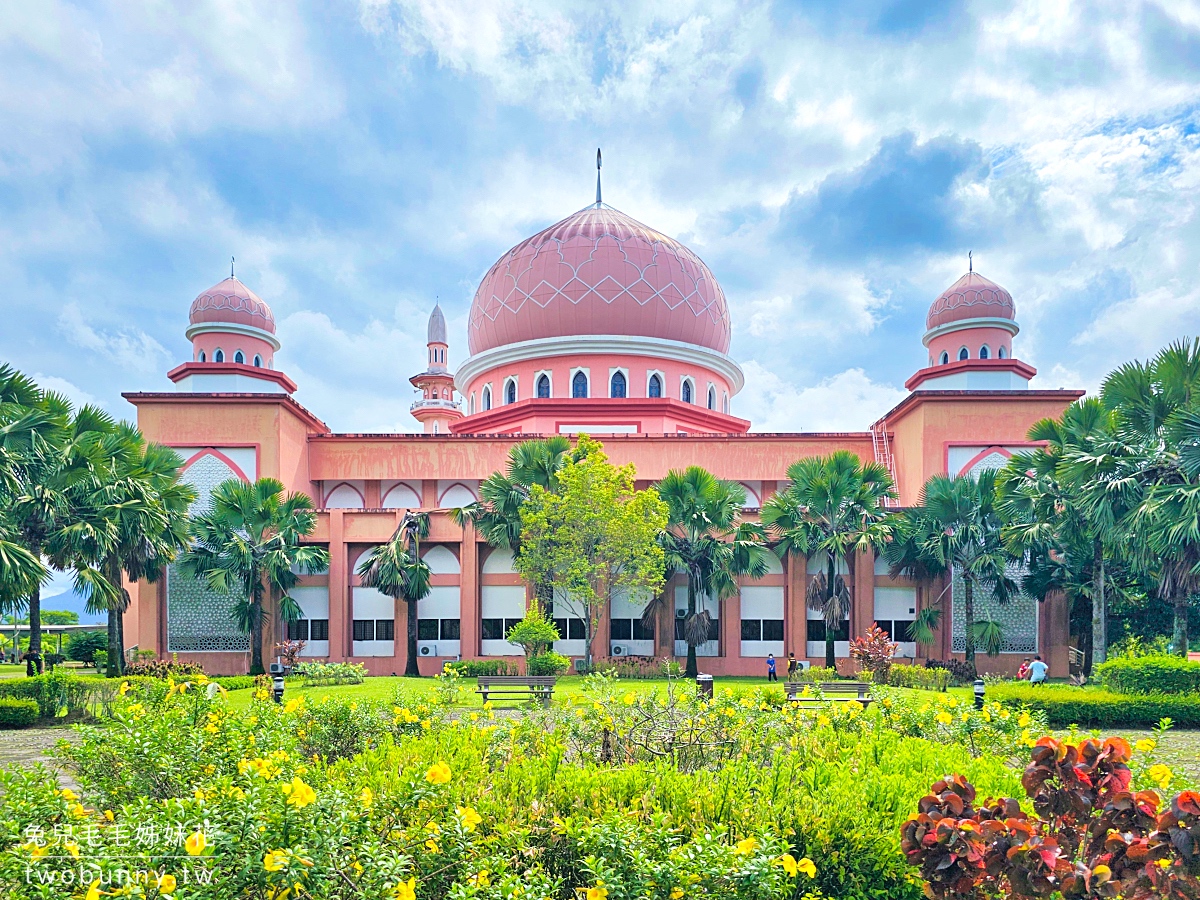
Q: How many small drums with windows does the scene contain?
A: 2